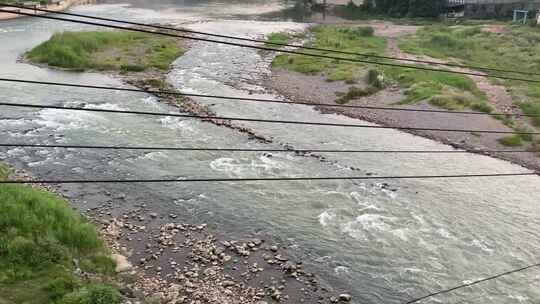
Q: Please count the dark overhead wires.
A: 7